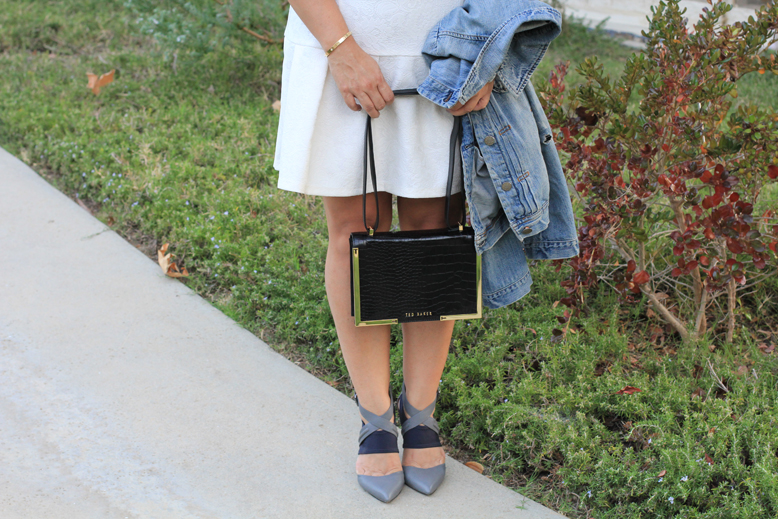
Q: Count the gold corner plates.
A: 2